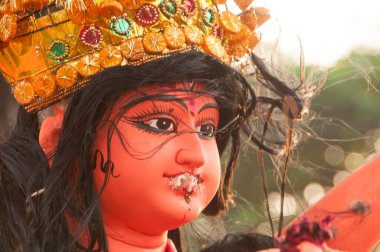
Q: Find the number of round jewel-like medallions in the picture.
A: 8